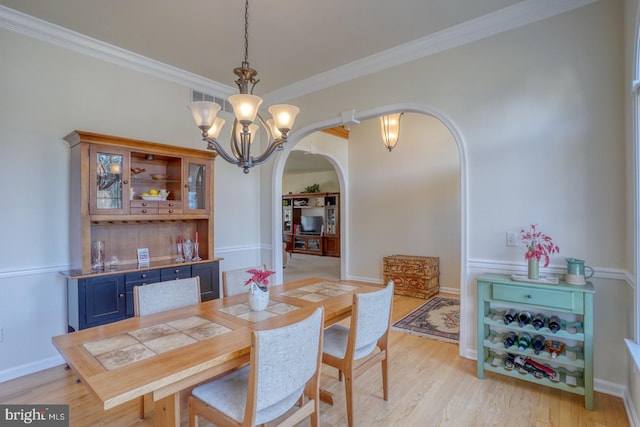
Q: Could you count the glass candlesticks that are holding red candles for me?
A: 2